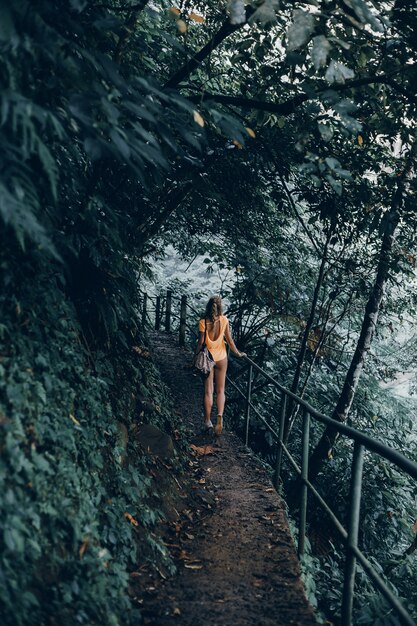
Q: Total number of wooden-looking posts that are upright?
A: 4